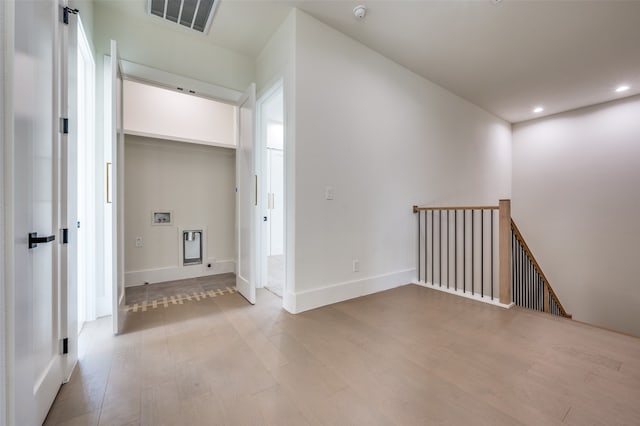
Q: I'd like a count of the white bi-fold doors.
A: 2